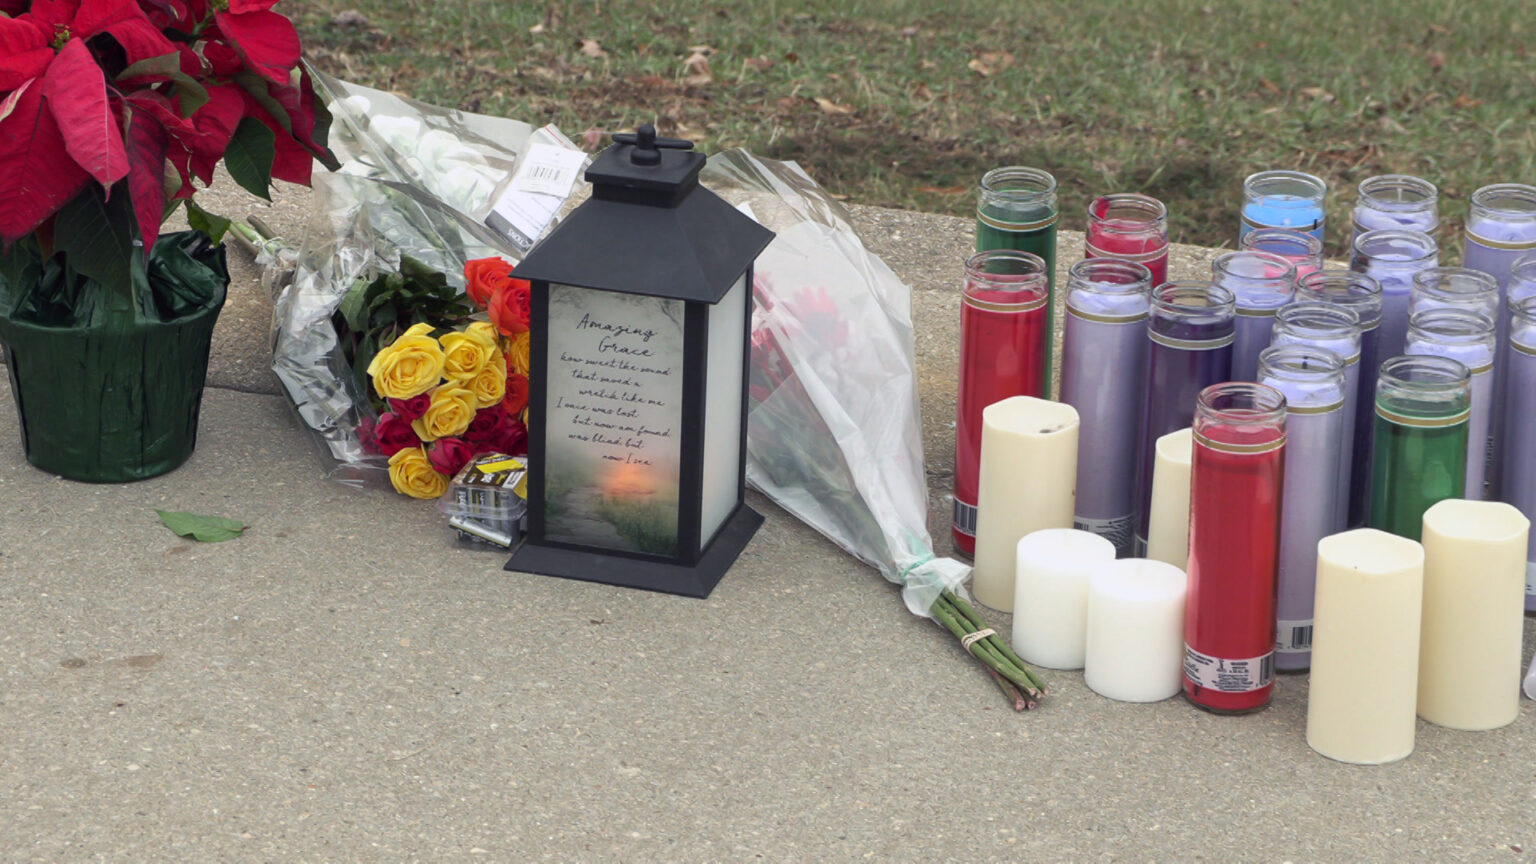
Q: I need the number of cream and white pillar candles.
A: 6